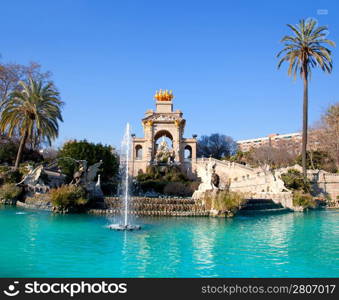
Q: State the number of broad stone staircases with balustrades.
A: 1